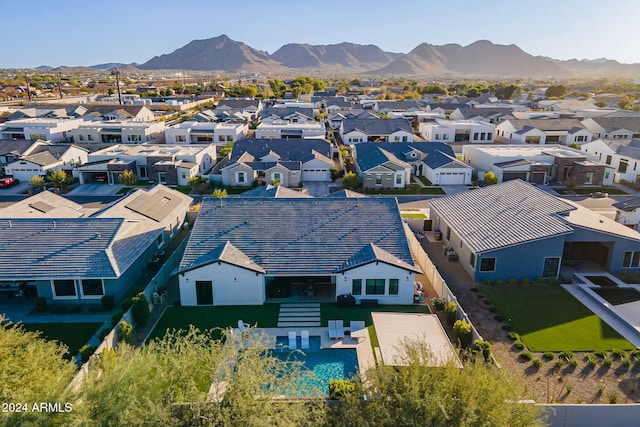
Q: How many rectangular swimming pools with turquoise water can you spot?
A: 1